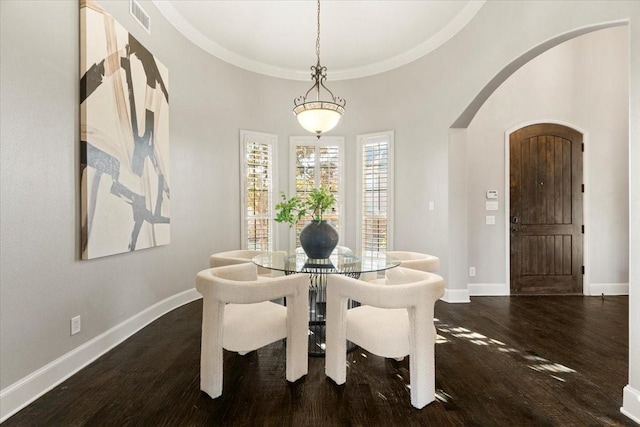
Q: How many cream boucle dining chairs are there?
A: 5